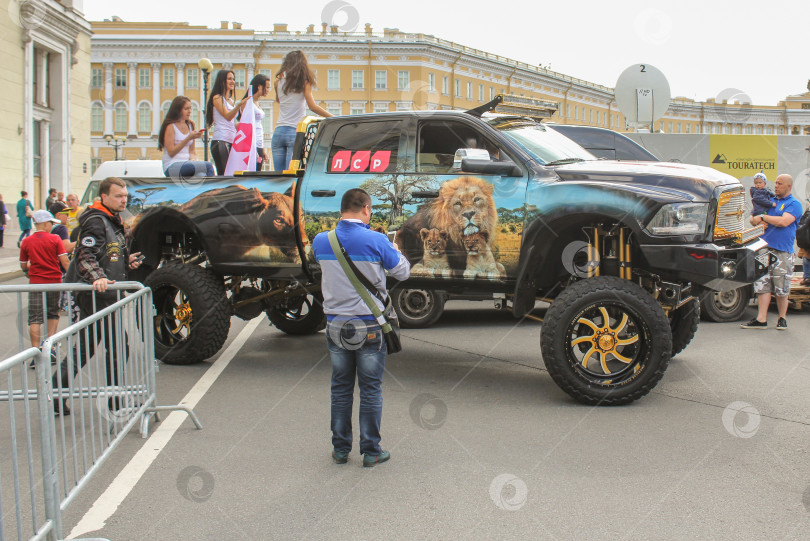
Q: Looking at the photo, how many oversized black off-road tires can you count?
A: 4